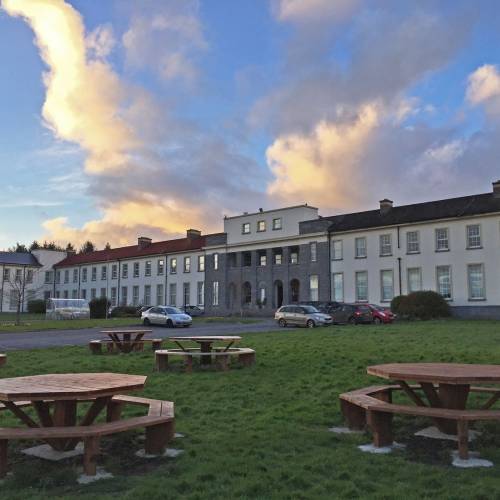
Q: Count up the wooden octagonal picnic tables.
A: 4